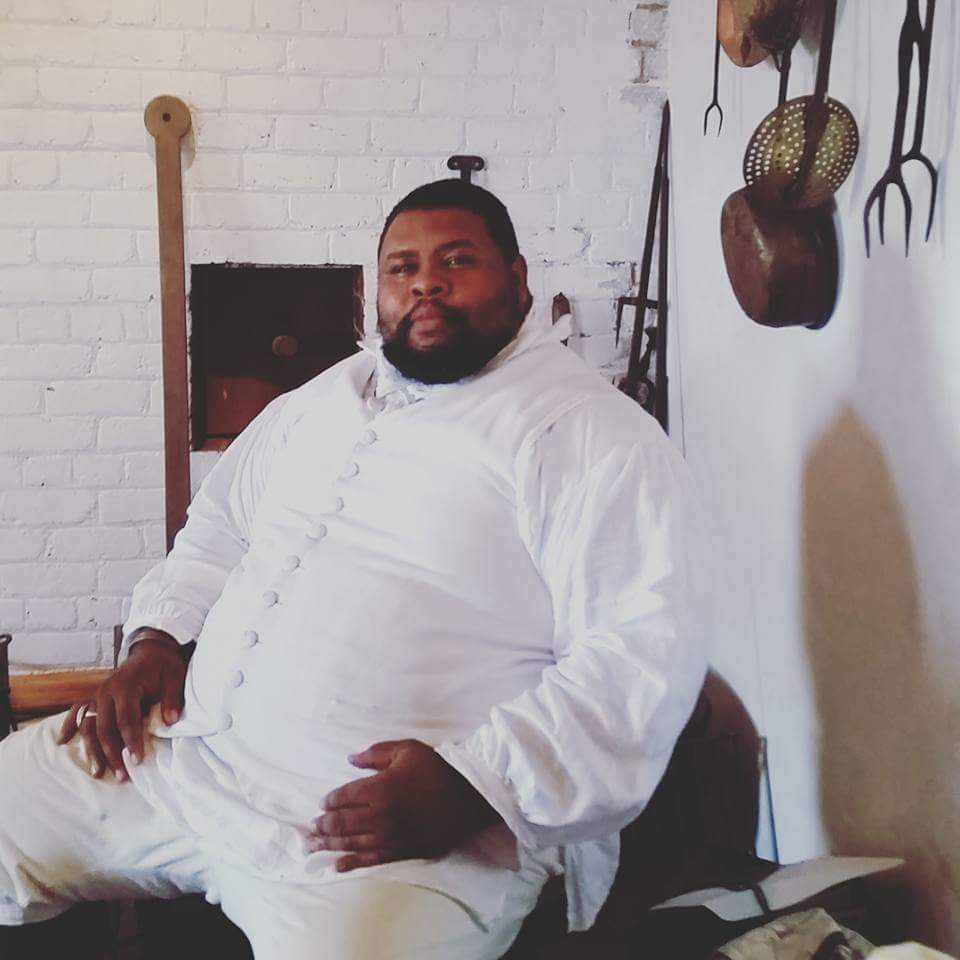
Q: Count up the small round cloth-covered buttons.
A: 9